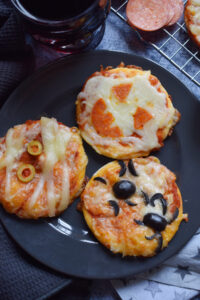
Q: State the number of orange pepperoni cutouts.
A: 3